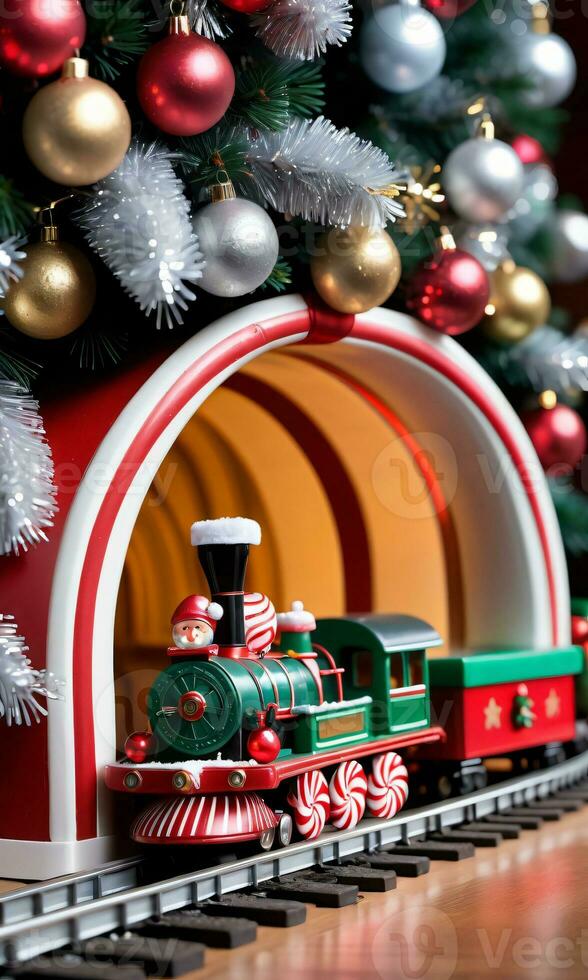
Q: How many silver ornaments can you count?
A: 5